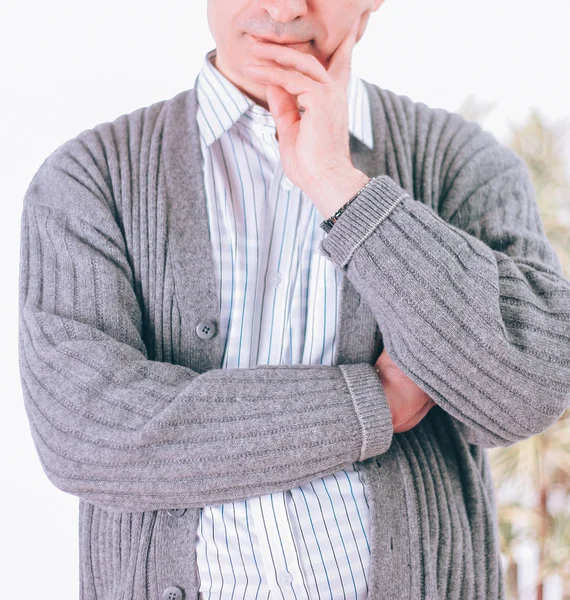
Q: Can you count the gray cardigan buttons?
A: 3